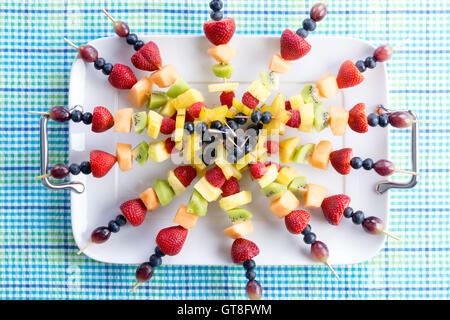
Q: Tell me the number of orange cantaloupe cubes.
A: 14